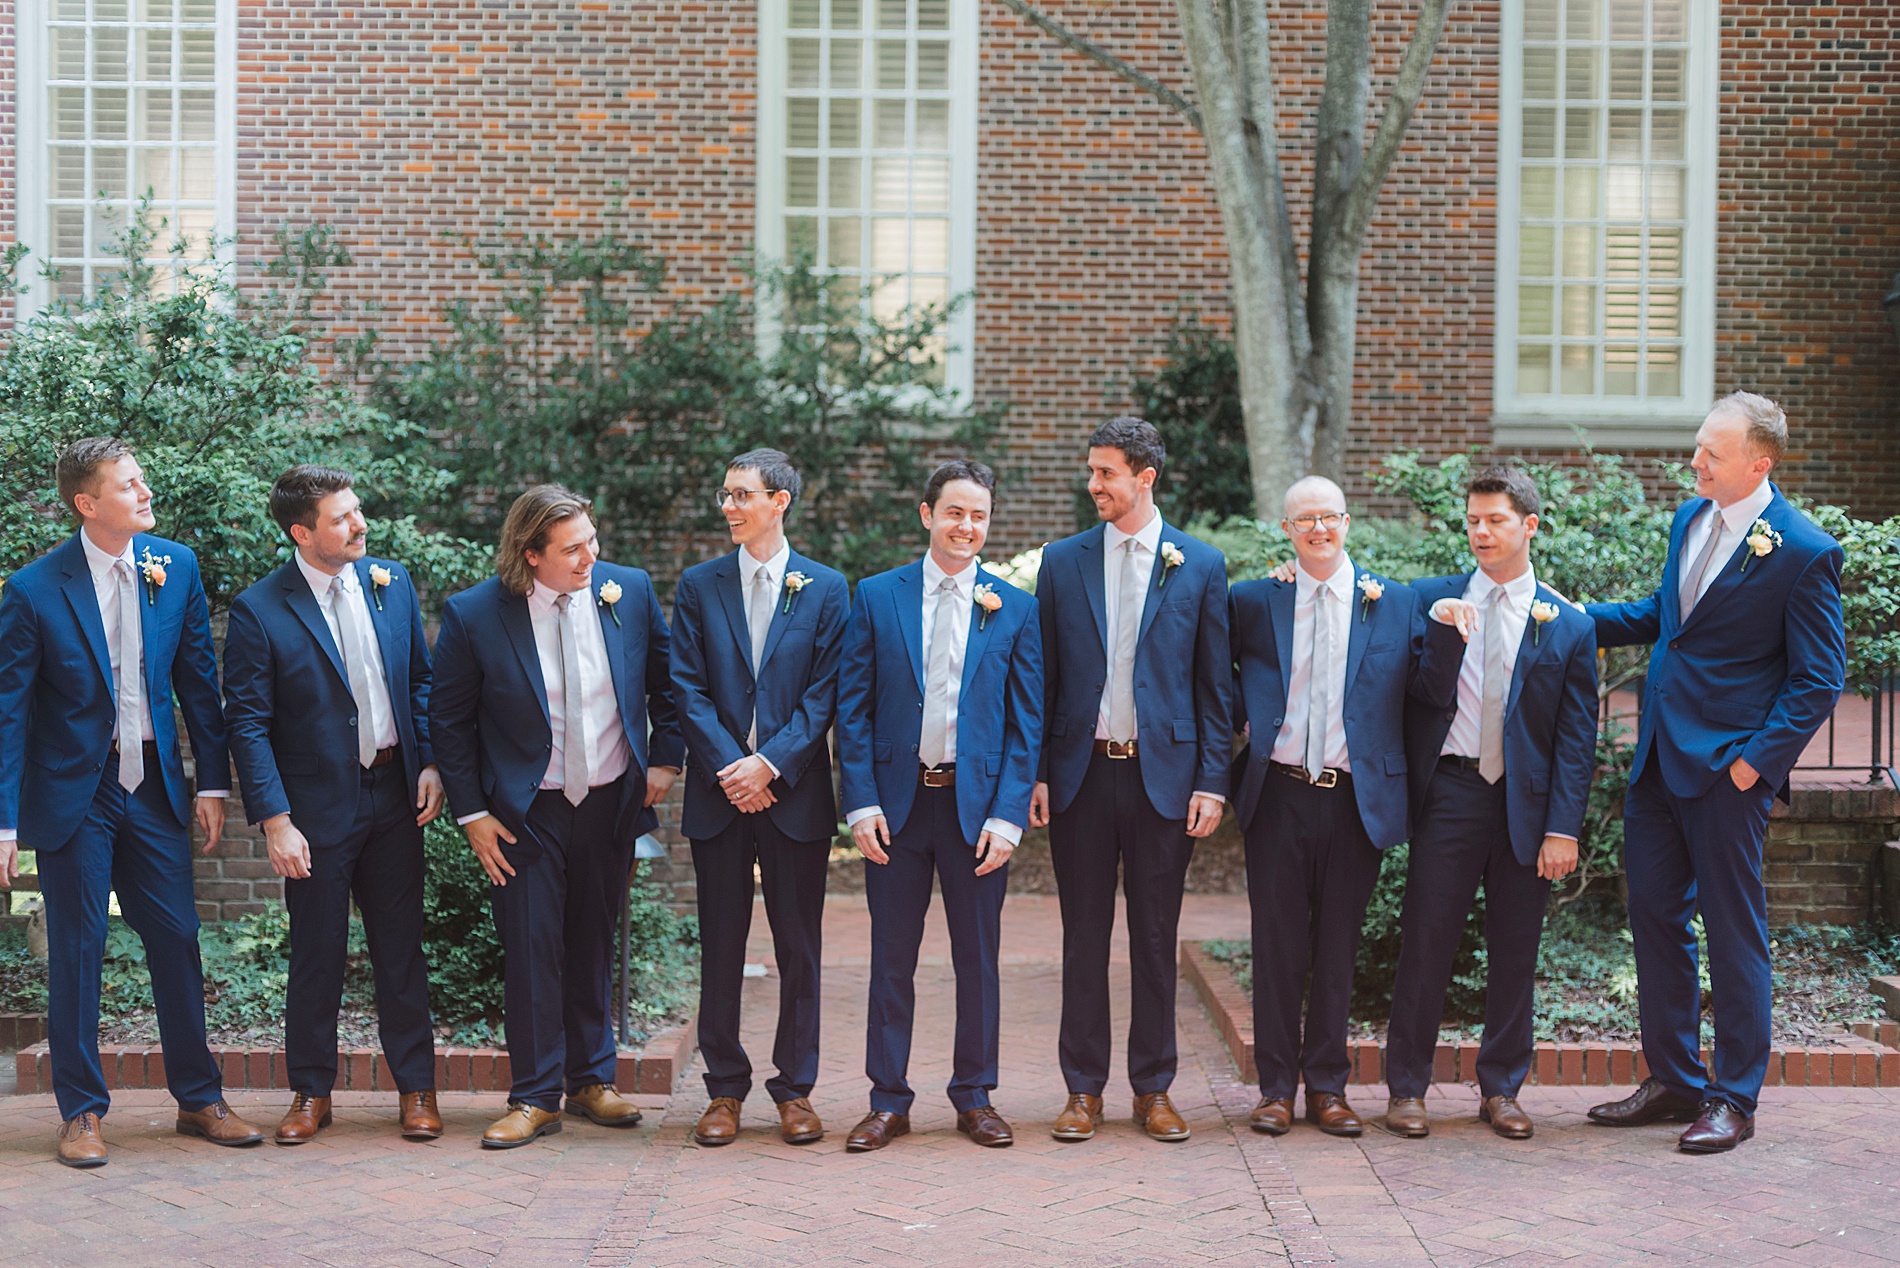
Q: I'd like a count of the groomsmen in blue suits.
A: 9